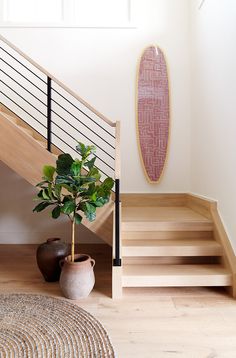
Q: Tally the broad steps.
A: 3